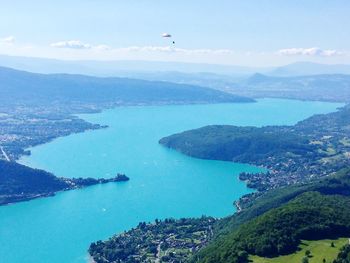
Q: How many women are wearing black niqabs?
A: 0